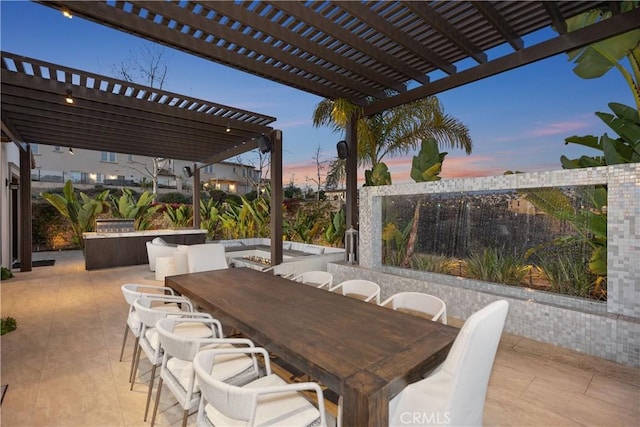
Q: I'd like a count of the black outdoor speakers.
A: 3